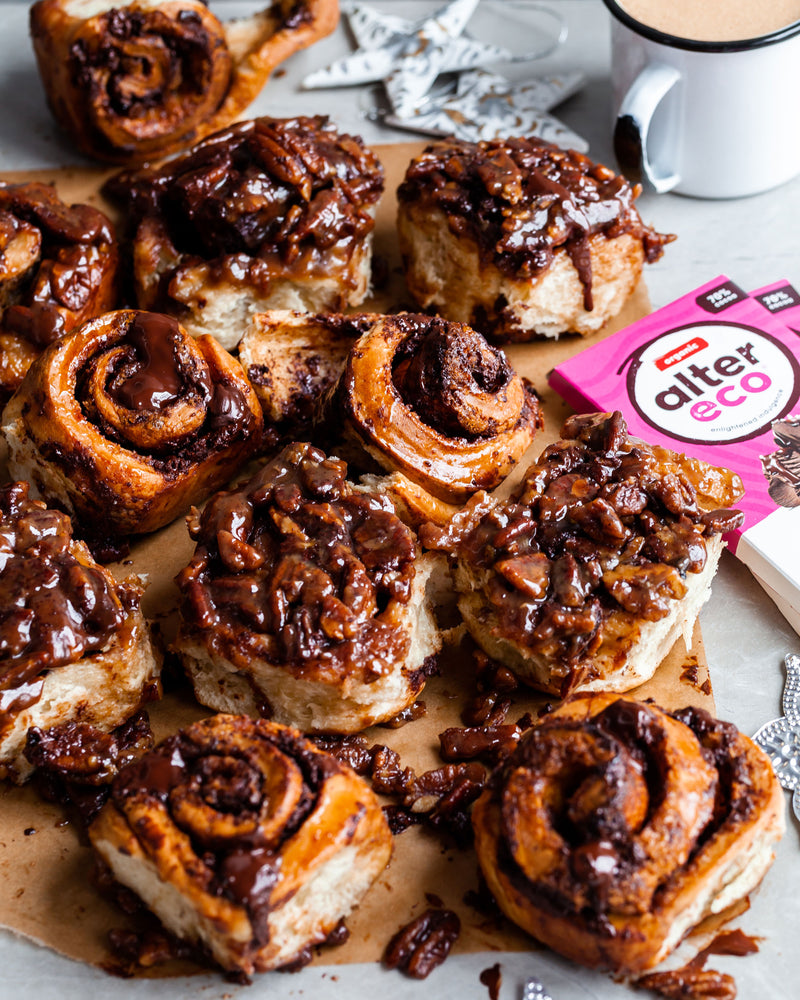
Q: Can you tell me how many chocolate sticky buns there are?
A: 11